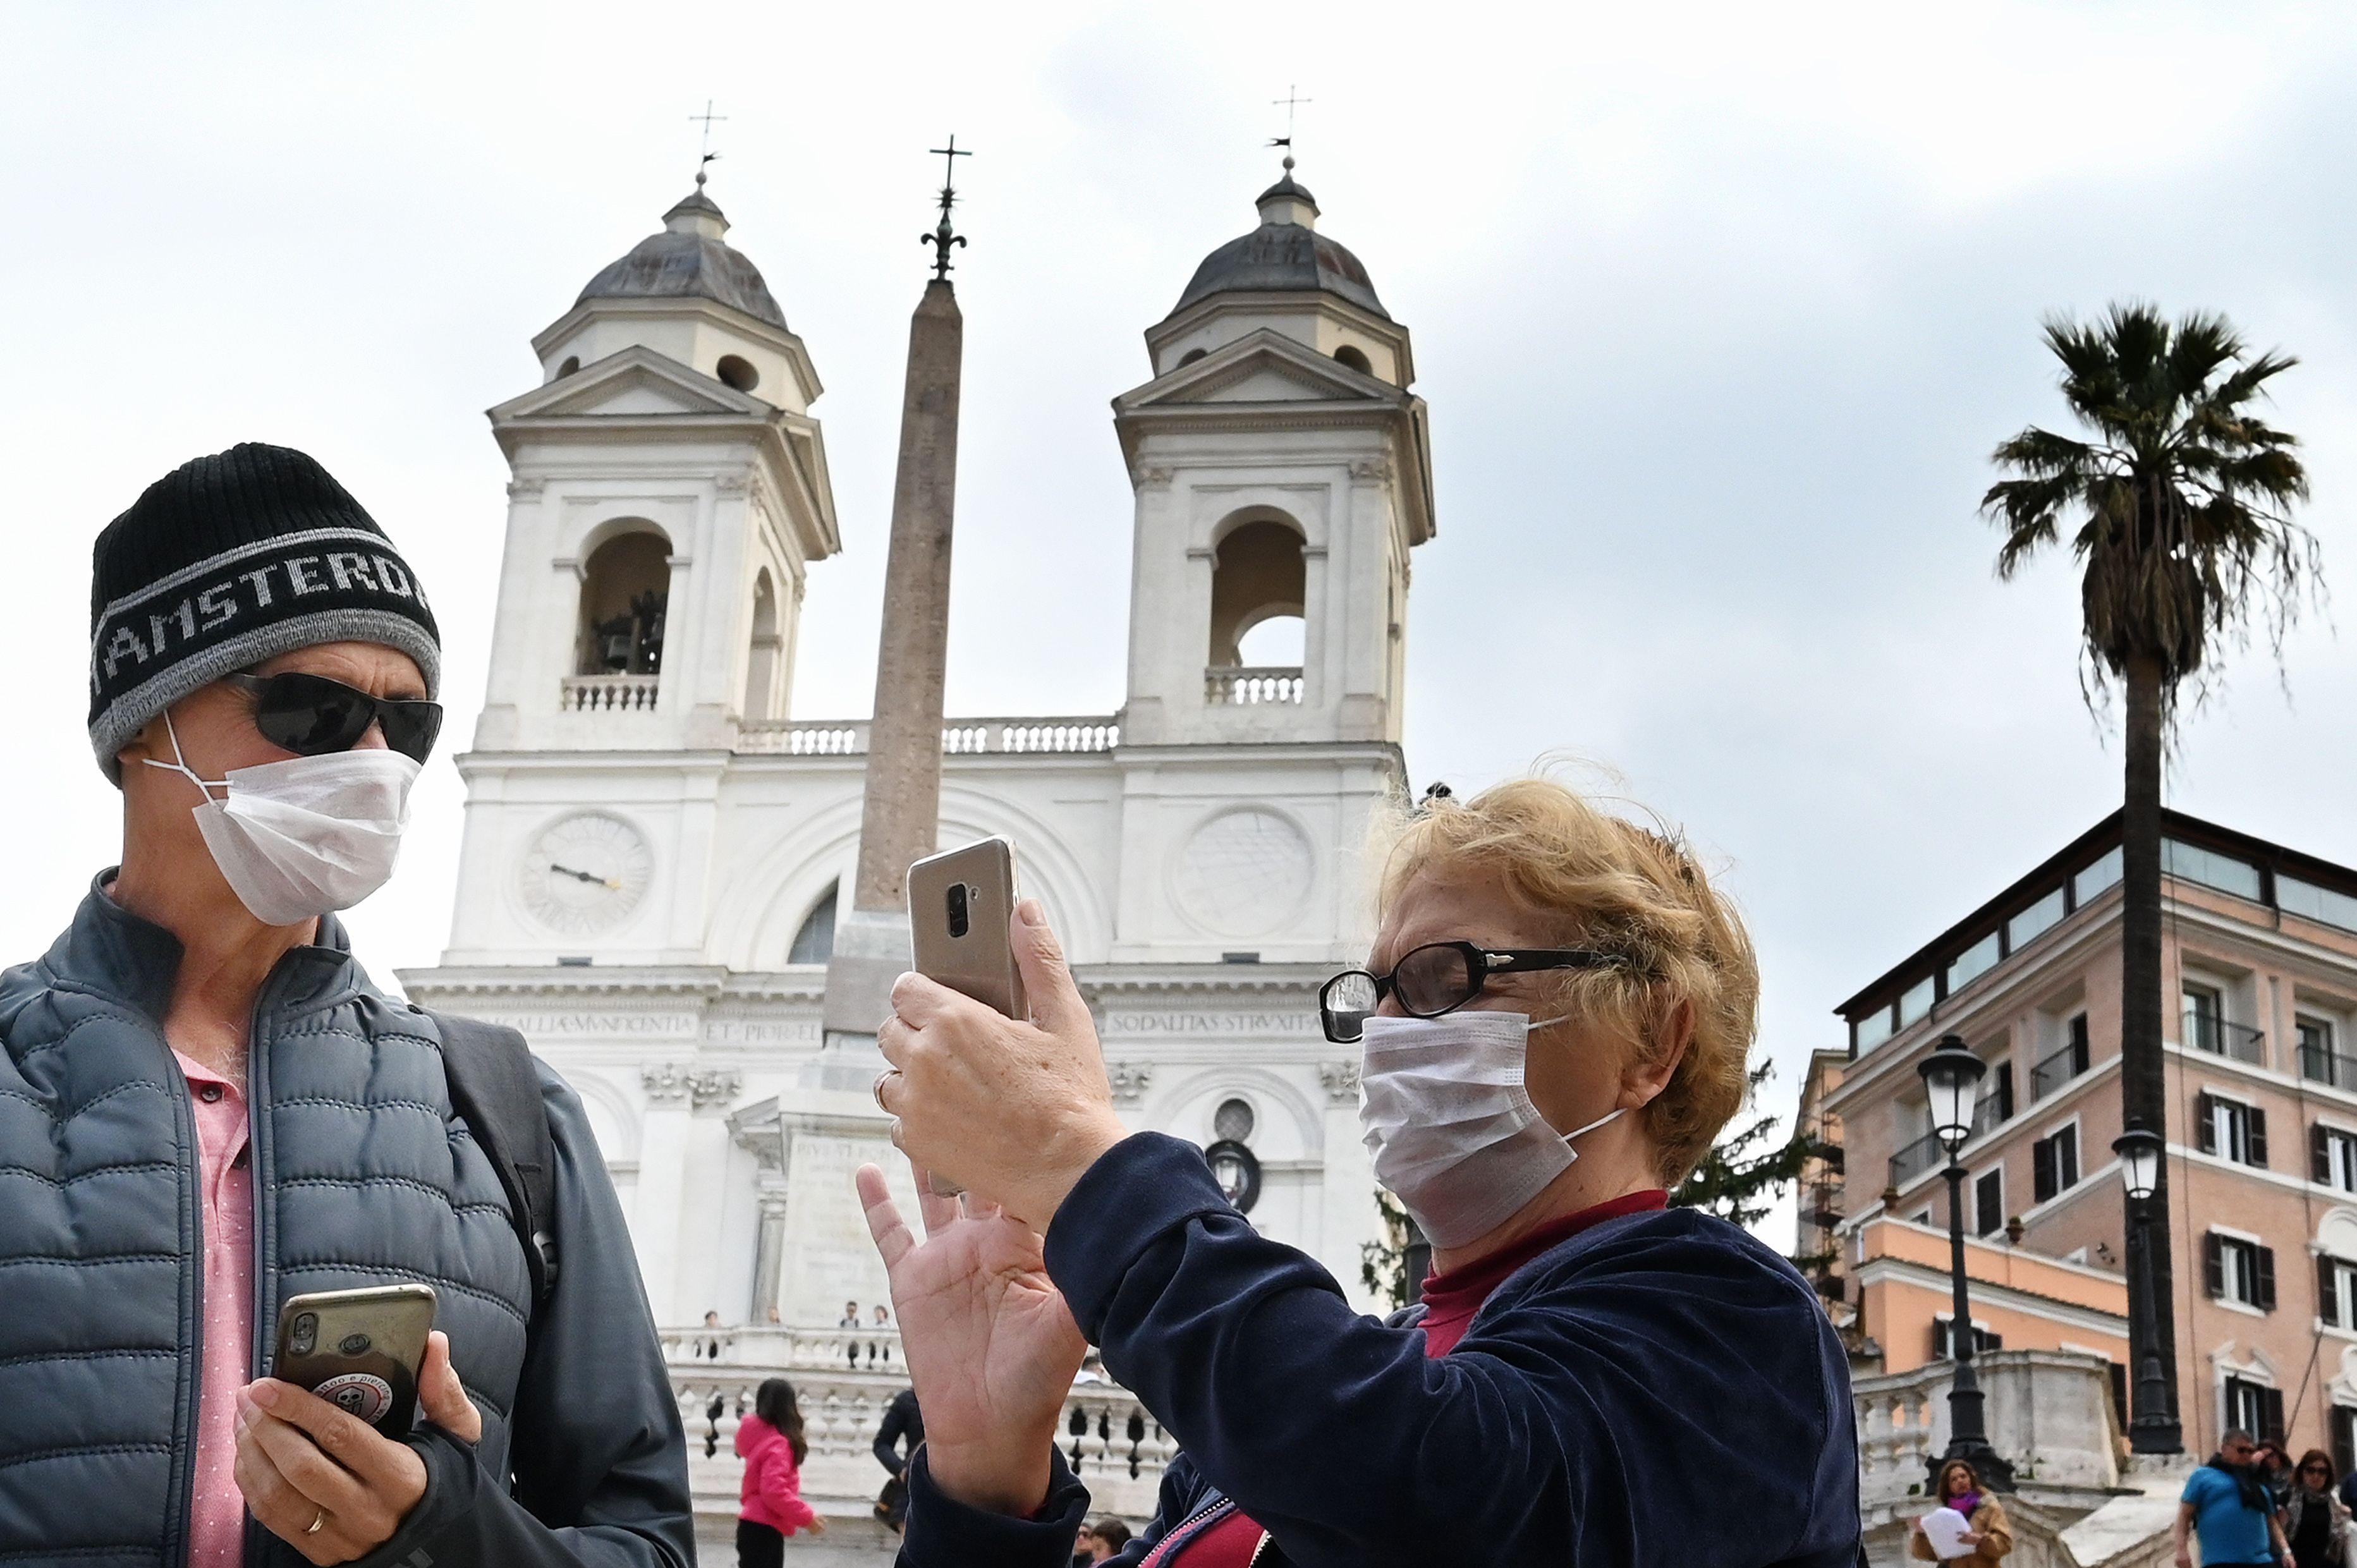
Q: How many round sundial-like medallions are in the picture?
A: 2